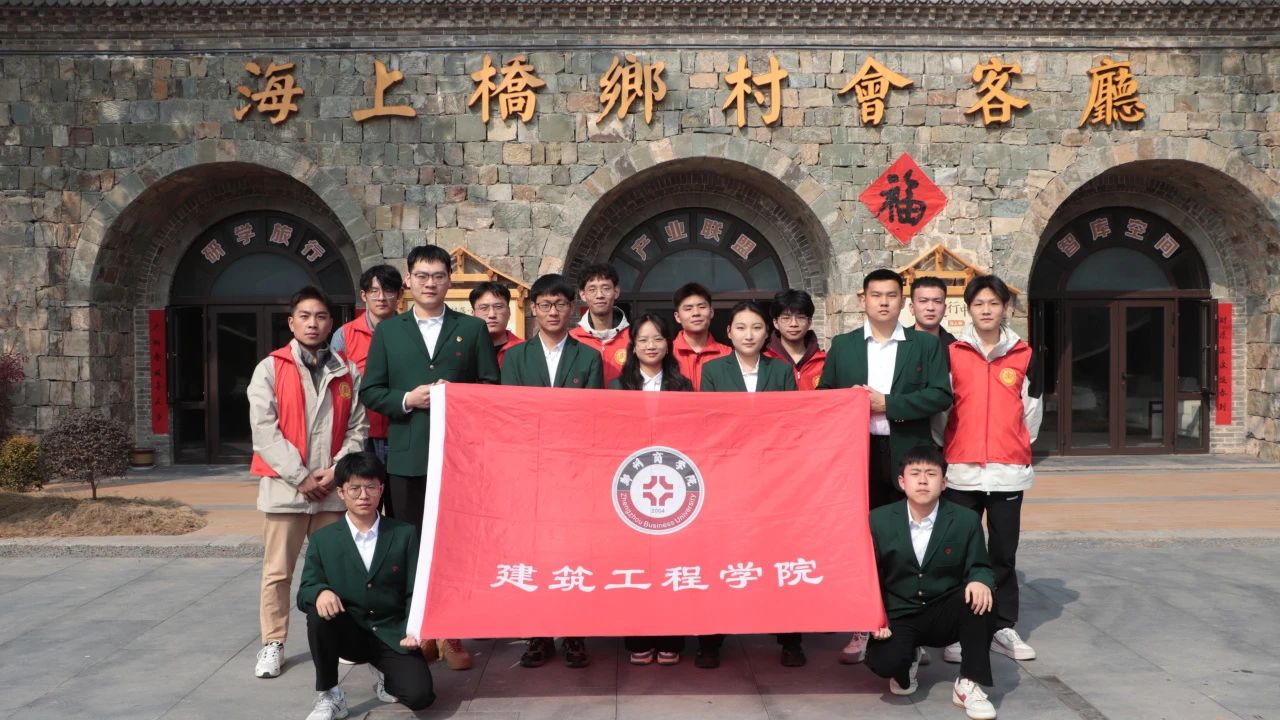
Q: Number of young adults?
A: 15